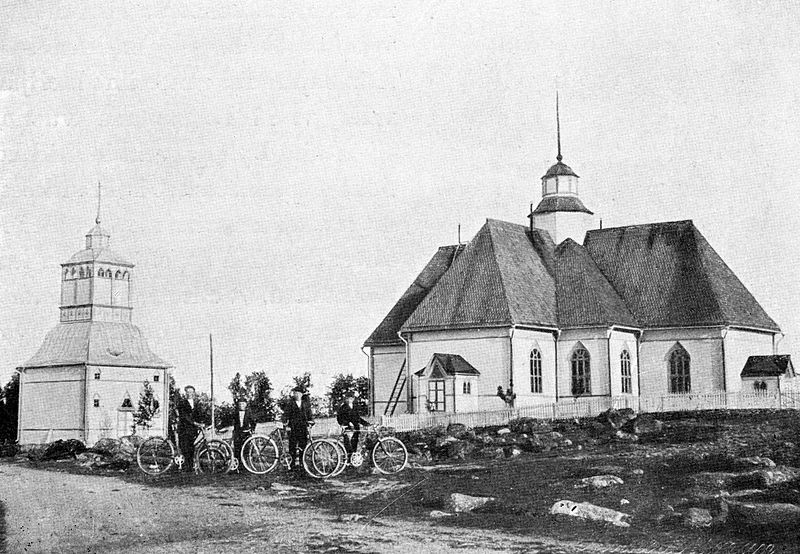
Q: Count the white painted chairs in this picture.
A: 0